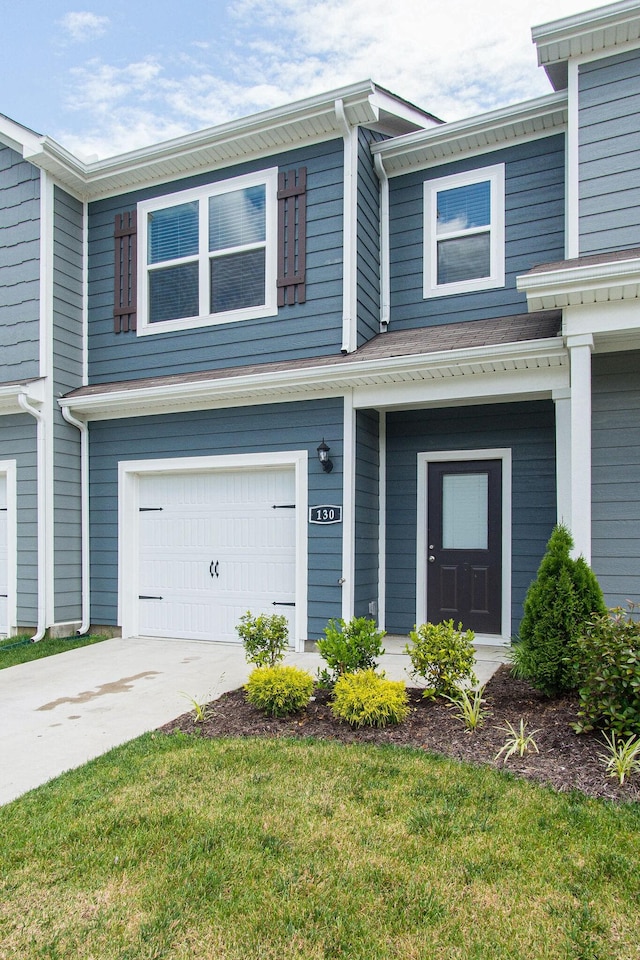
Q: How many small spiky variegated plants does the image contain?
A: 4